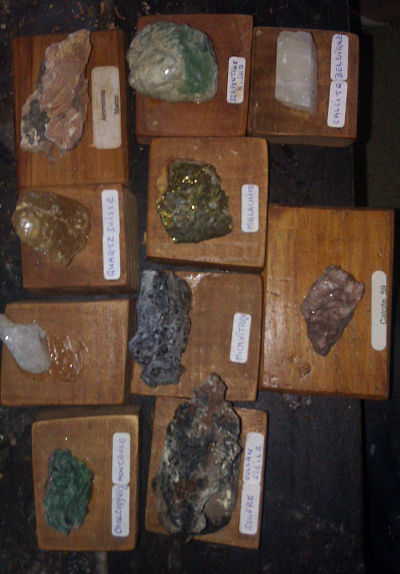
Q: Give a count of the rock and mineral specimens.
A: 10